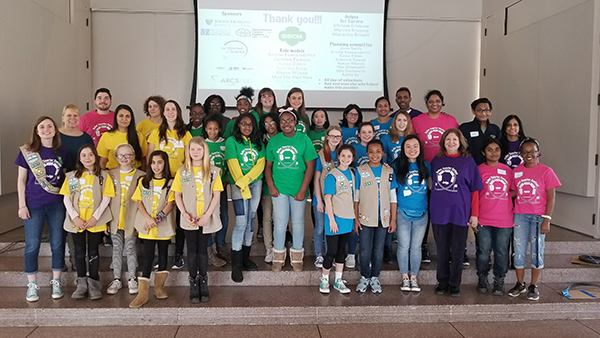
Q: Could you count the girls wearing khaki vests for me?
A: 7